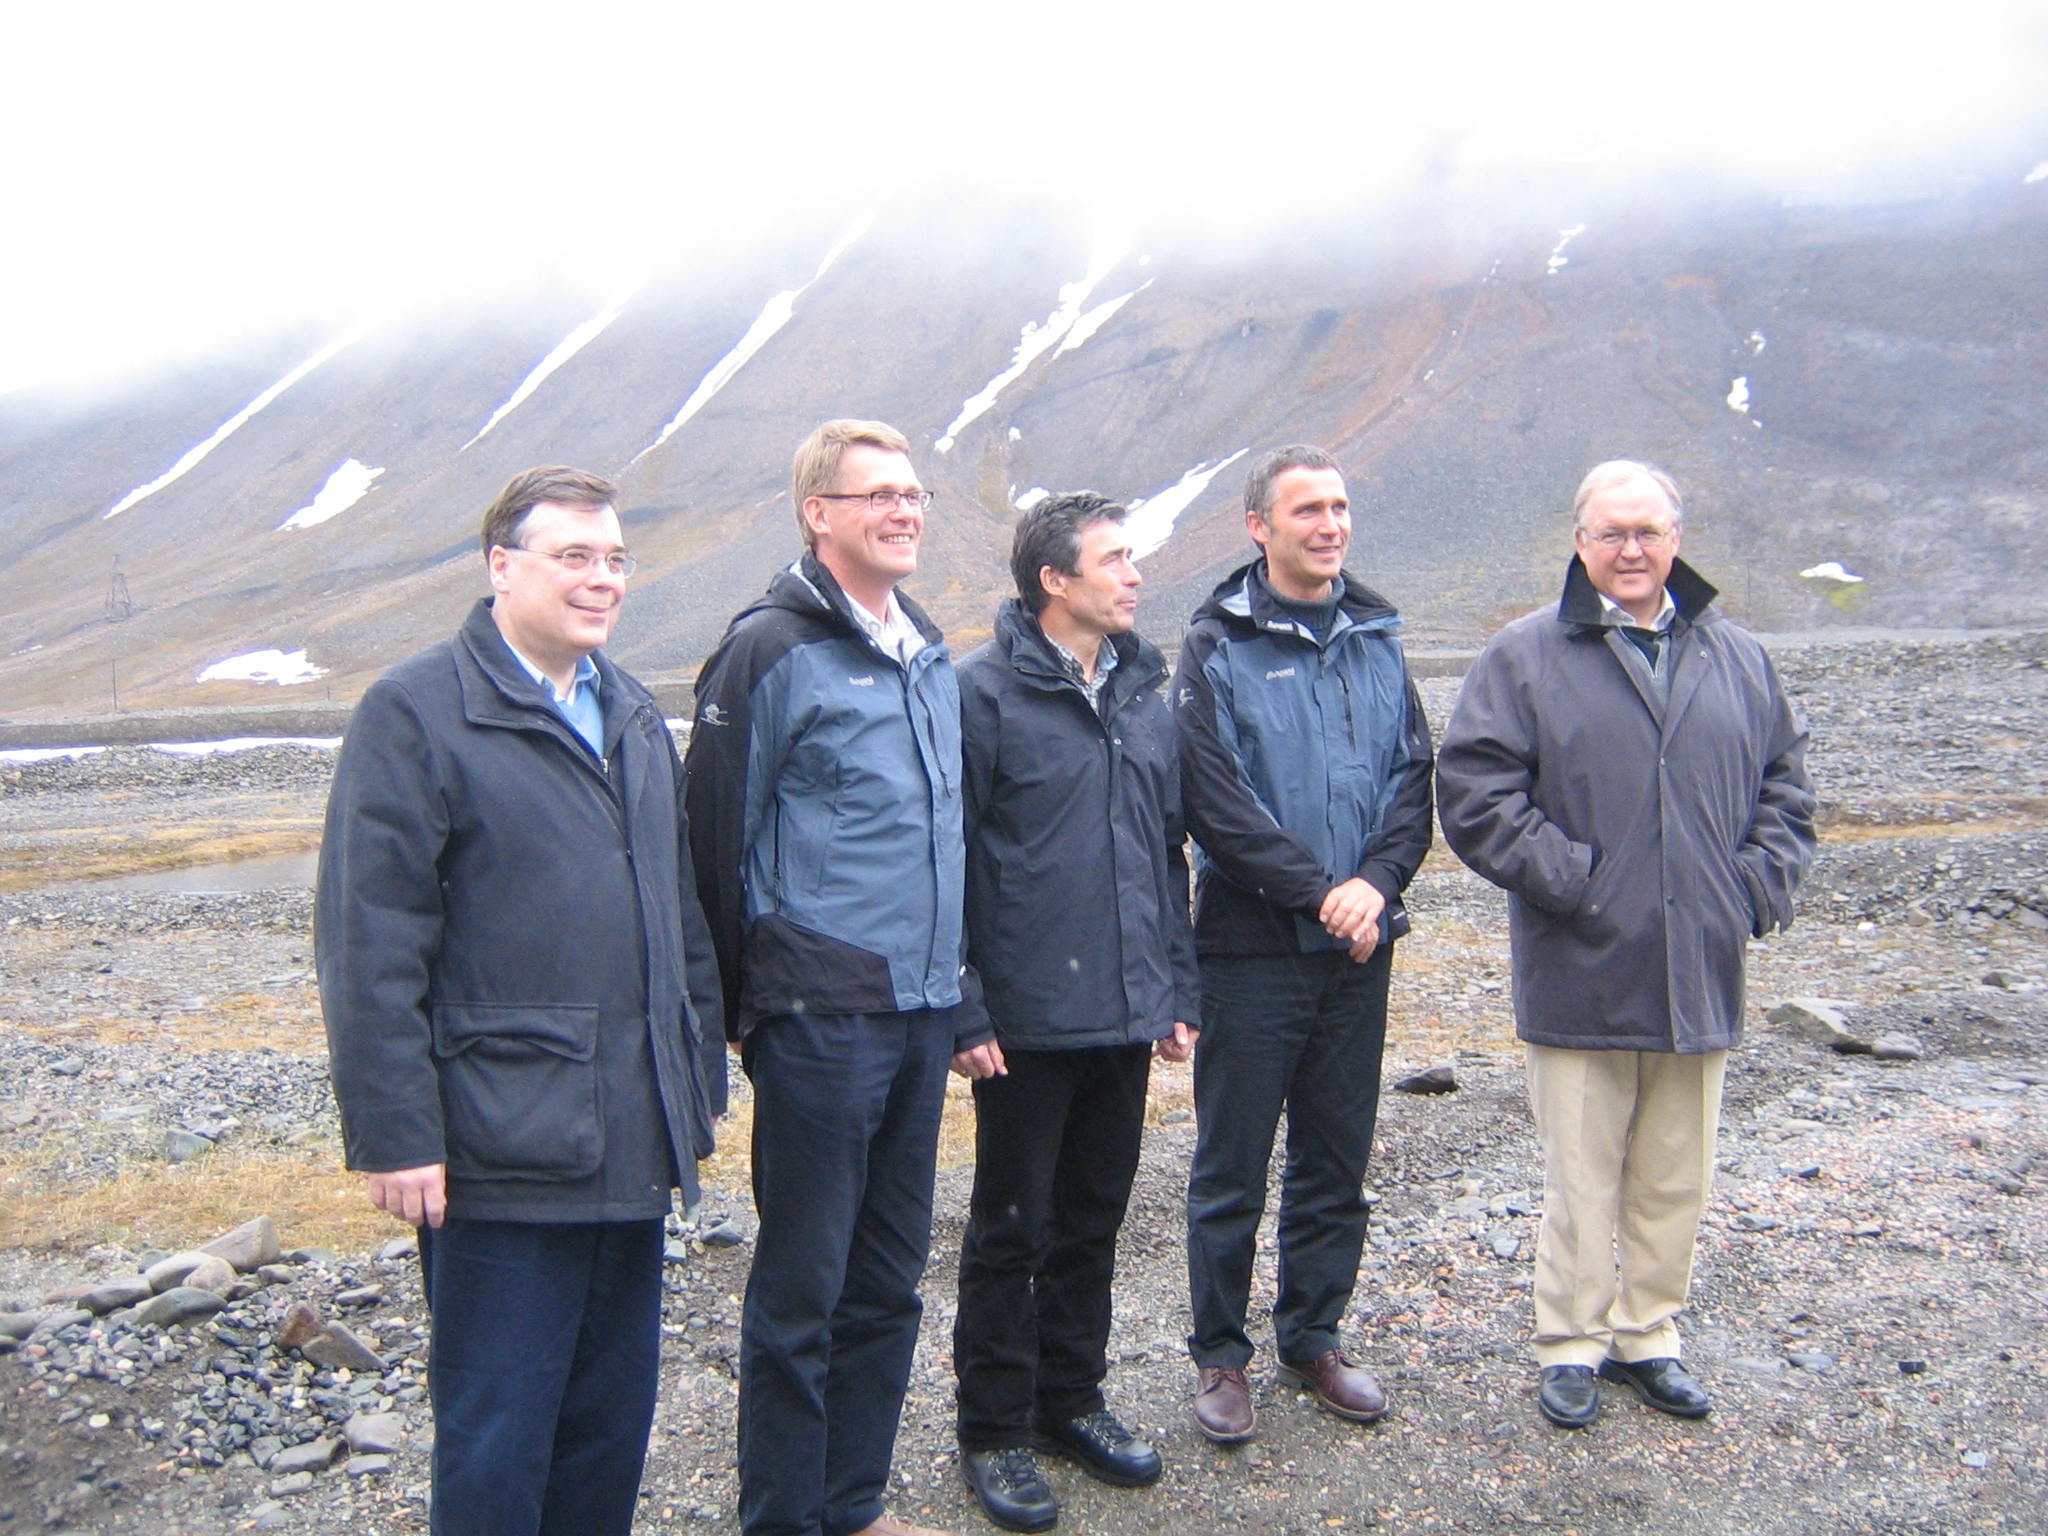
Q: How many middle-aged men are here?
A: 5